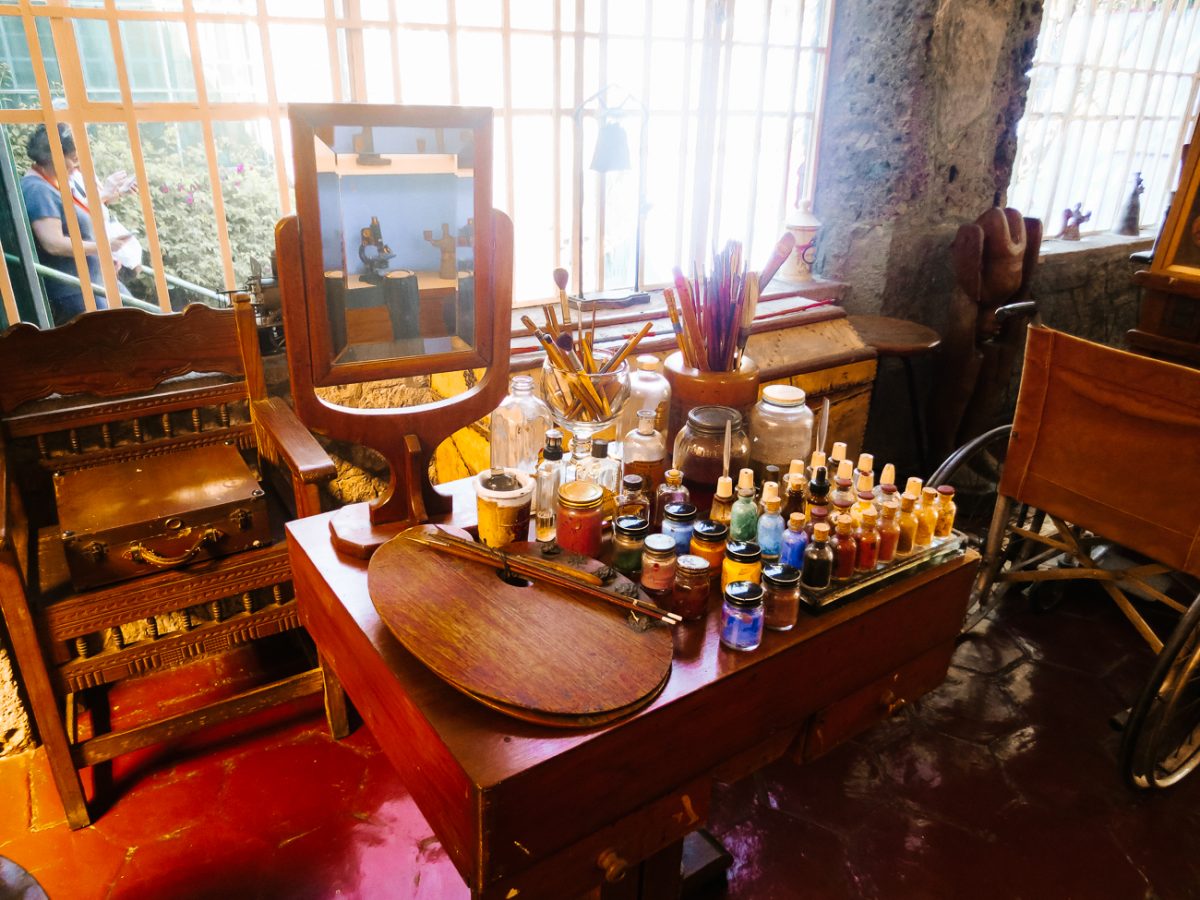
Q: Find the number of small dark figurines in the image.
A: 2